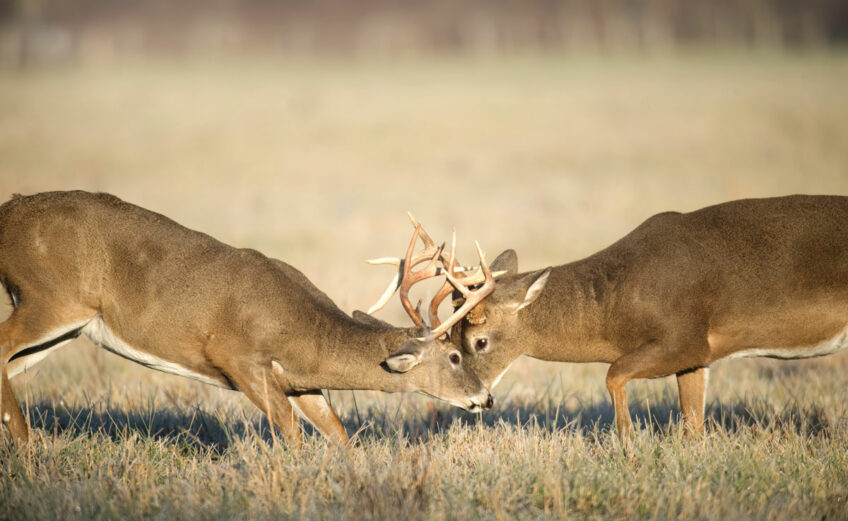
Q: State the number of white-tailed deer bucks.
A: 2